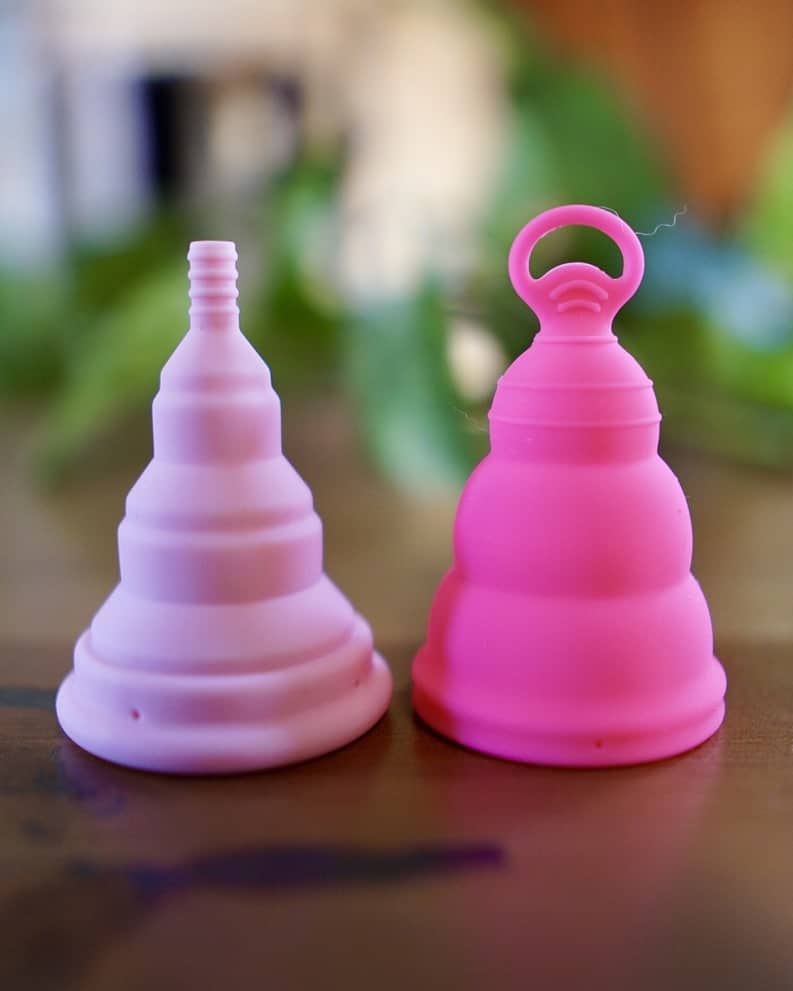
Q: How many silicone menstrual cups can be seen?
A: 2